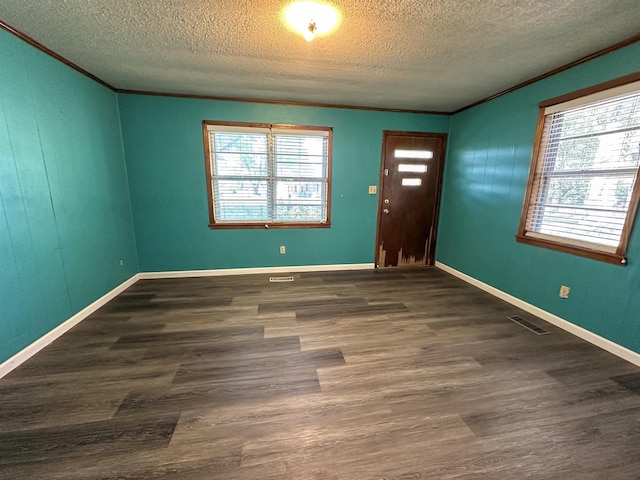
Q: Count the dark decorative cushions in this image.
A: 0